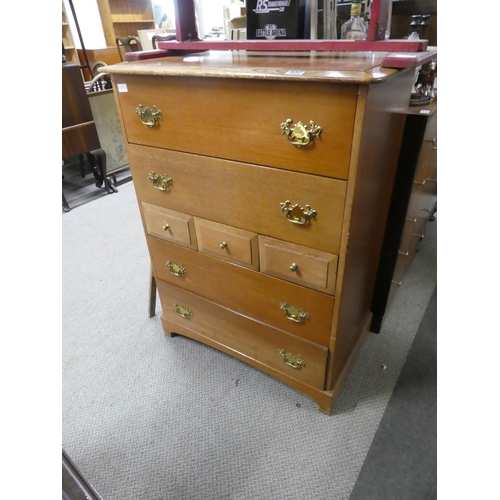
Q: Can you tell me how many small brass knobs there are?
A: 3